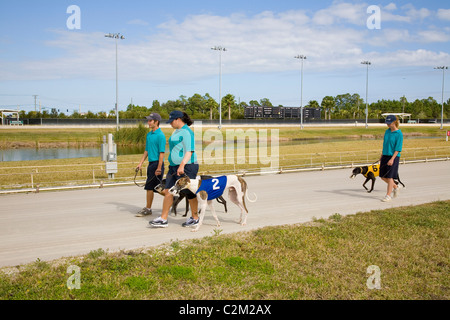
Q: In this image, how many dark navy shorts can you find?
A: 3